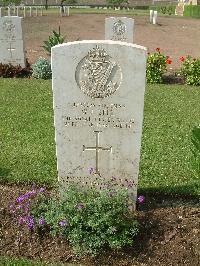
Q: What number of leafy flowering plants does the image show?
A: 3